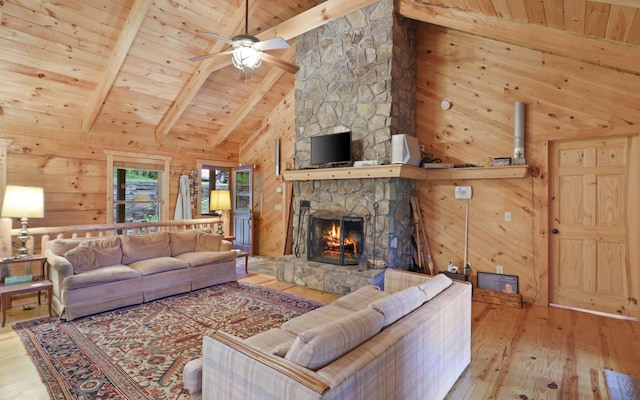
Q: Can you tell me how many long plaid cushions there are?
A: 3